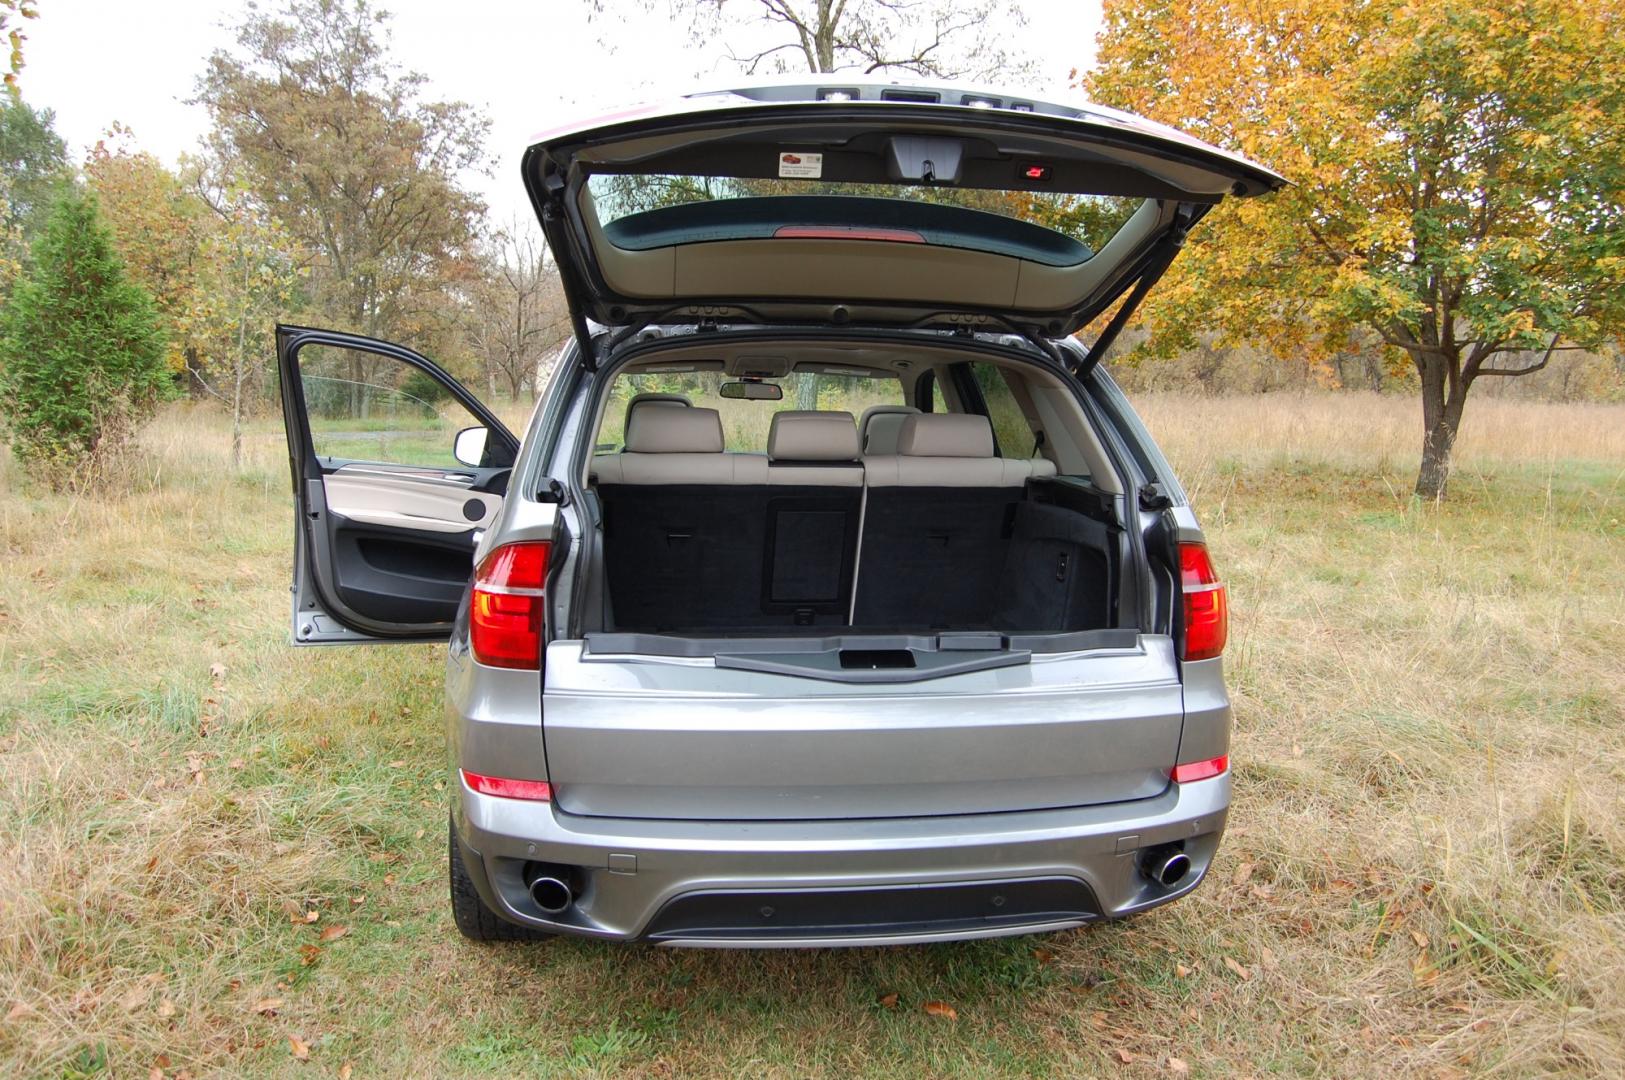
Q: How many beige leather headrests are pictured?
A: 5